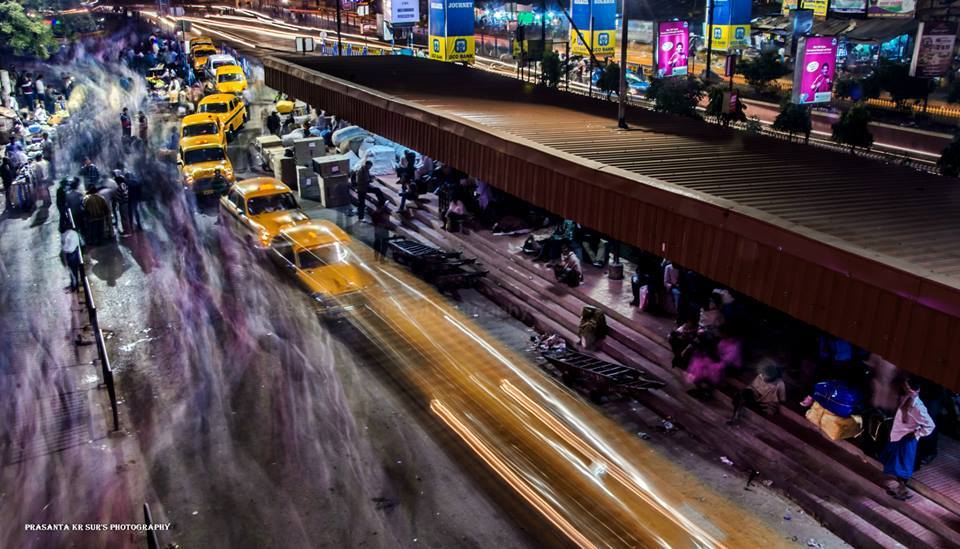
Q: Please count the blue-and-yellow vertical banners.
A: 3